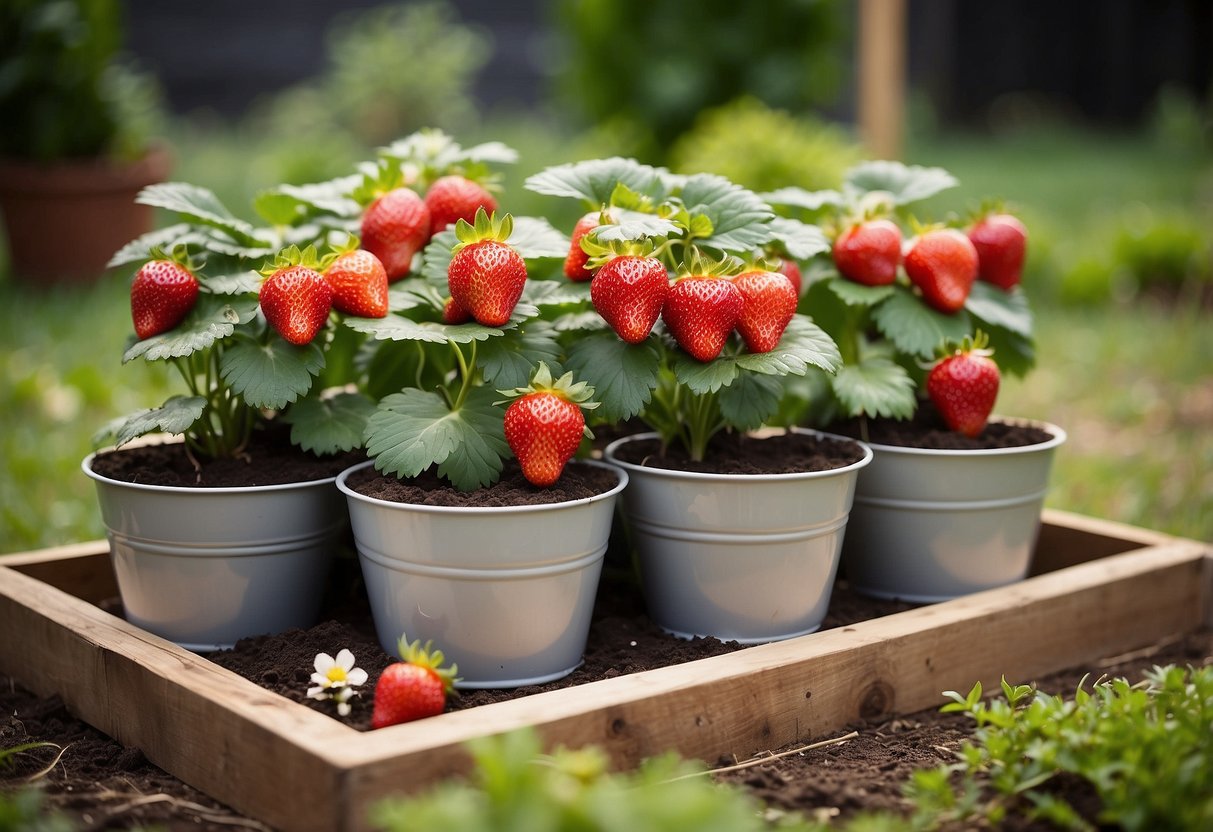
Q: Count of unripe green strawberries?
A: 0